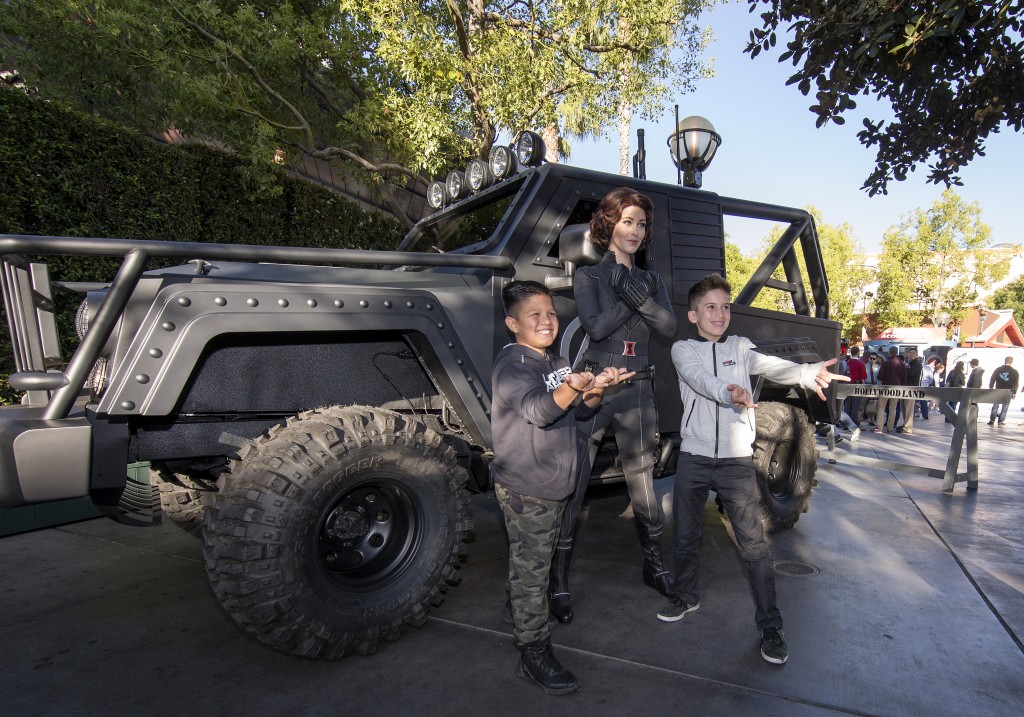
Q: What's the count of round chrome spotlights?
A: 5